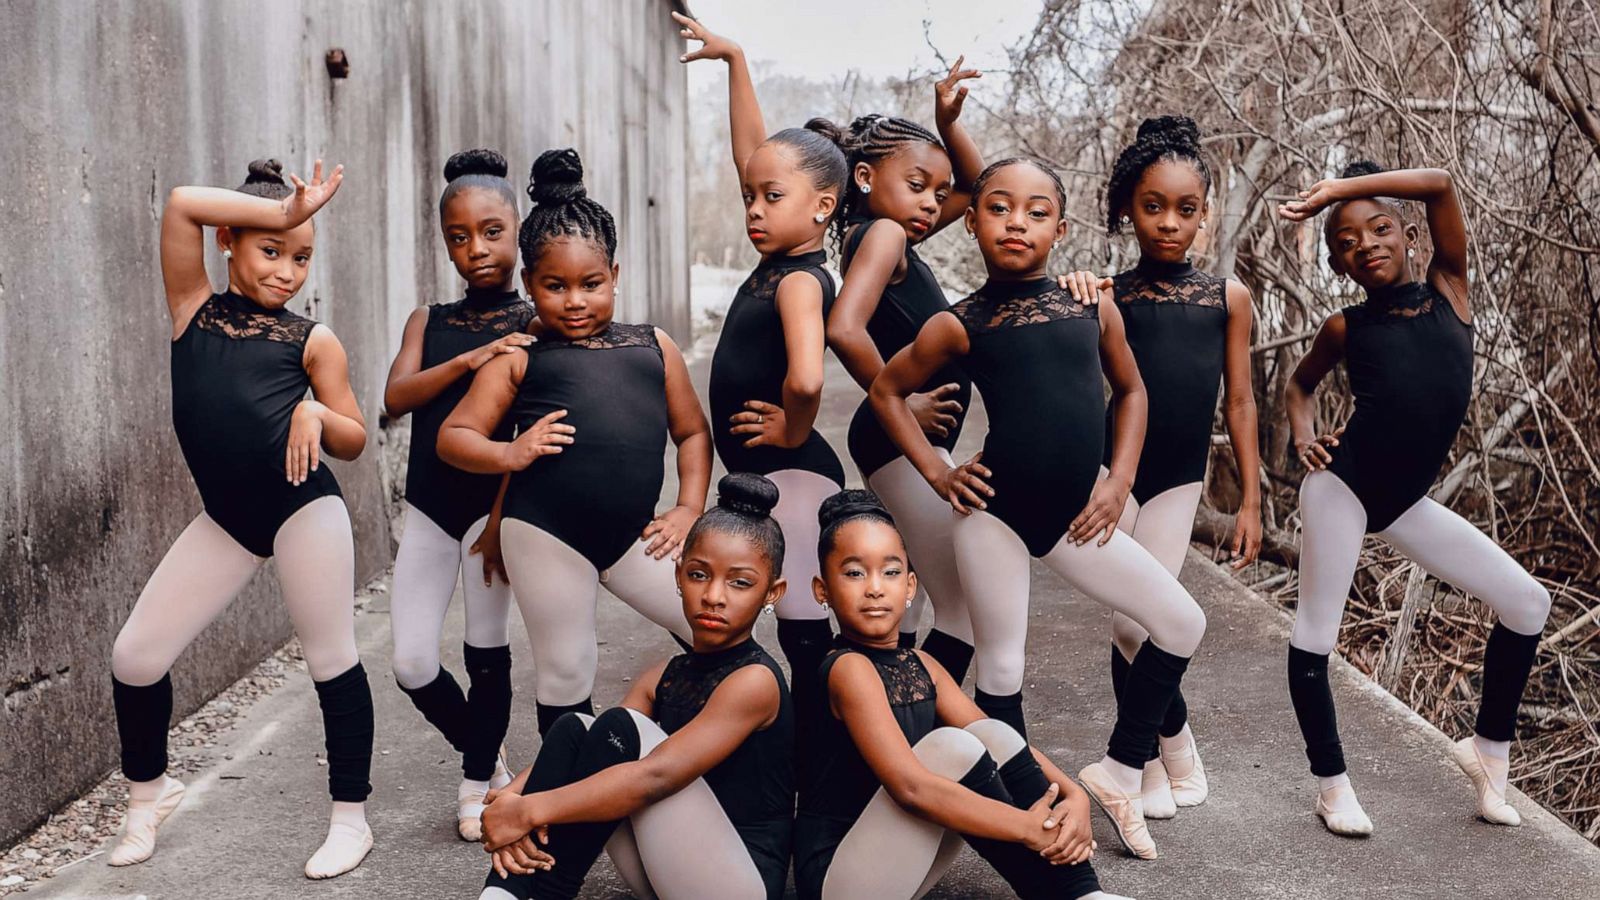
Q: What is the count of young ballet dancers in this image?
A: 10